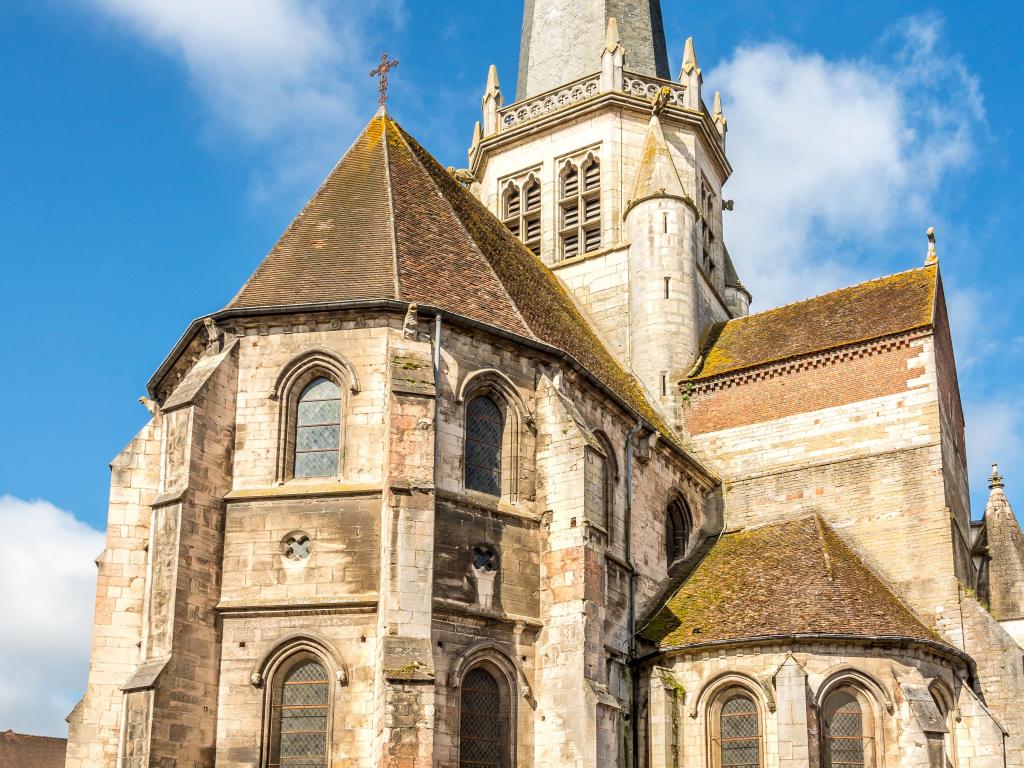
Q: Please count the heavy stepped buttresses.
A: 4